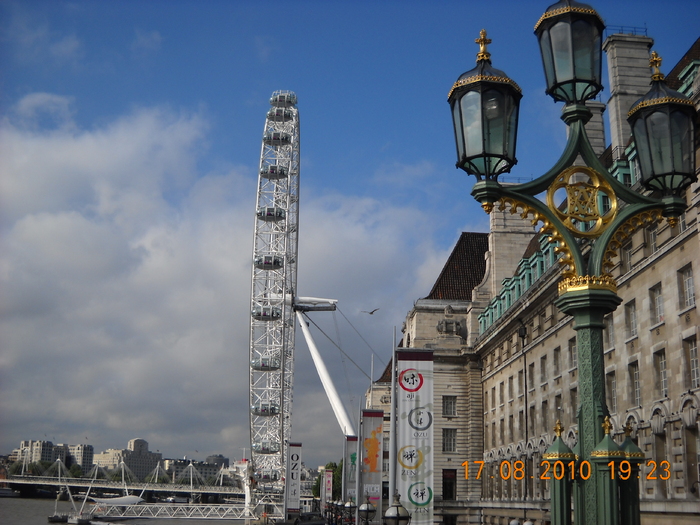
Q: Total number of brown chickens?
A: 0